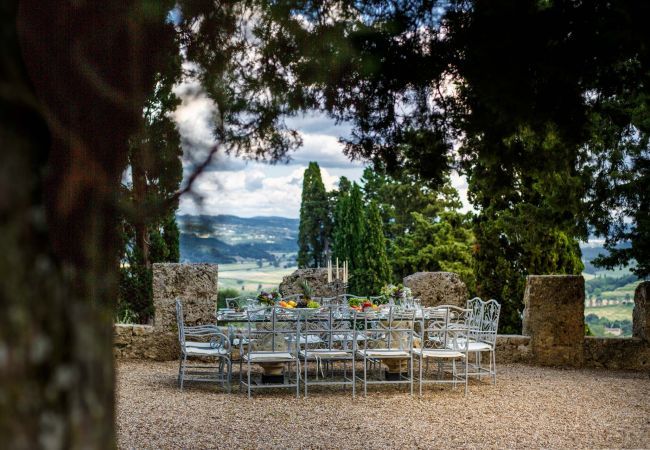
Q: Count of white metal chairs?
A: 12